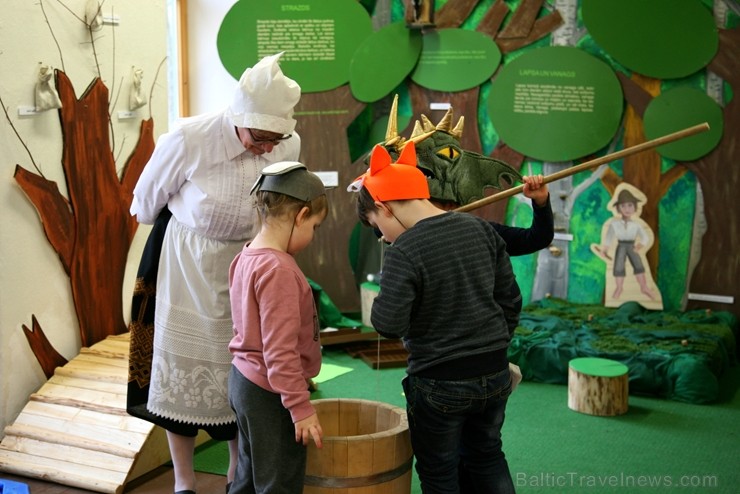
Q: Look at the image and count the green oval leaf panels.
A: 6